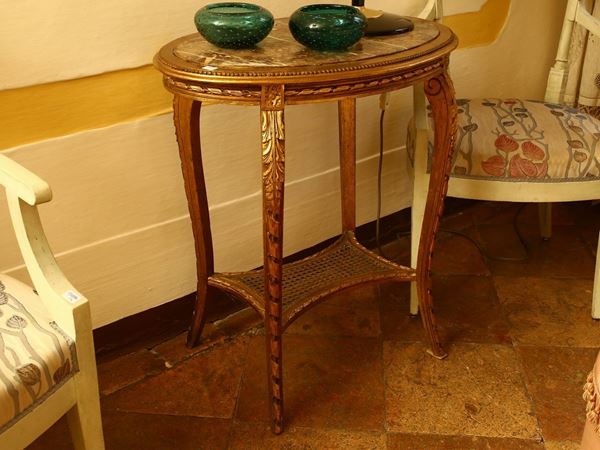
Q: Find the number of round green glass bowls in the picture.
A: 2